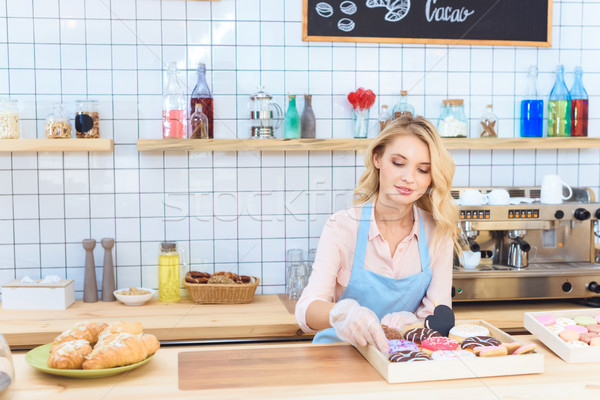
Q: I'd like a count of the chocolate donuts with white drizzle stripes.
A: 3